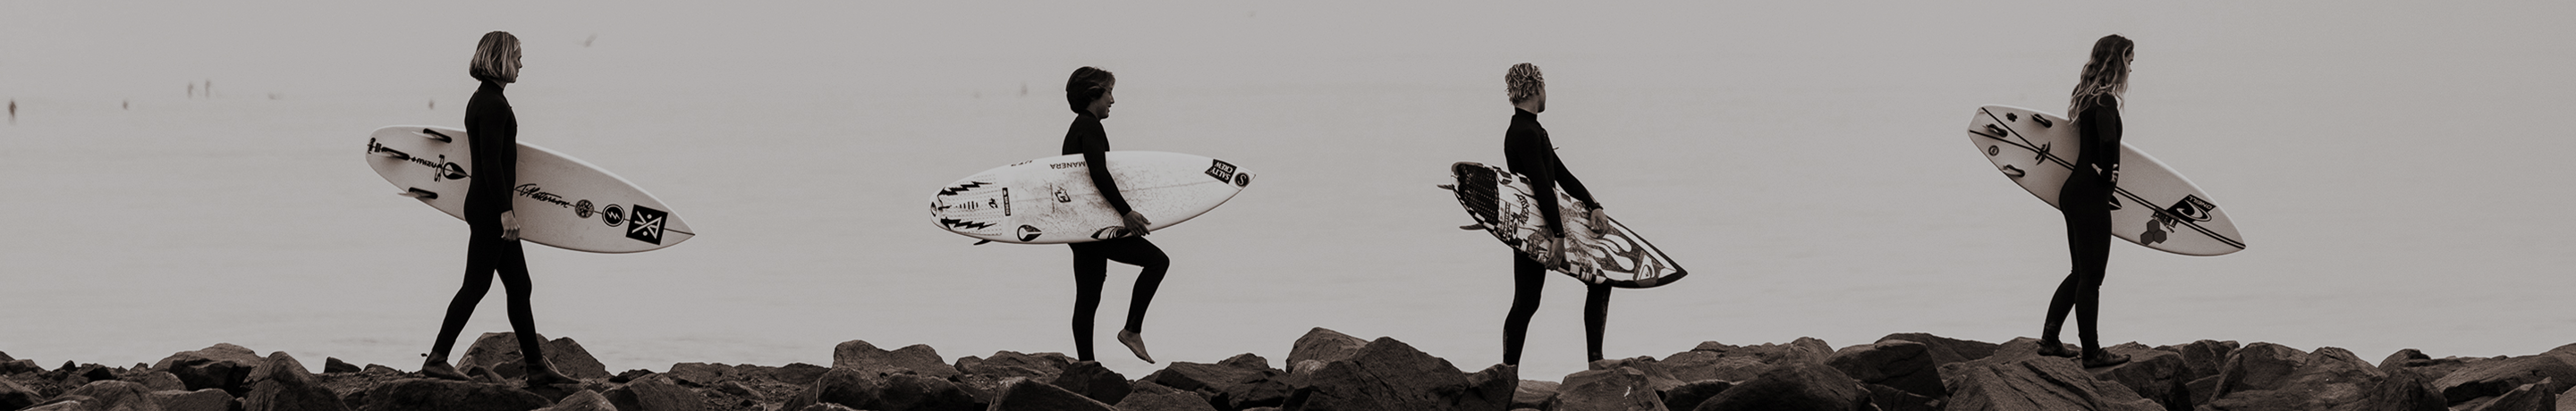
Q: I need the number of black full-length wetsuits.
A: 4